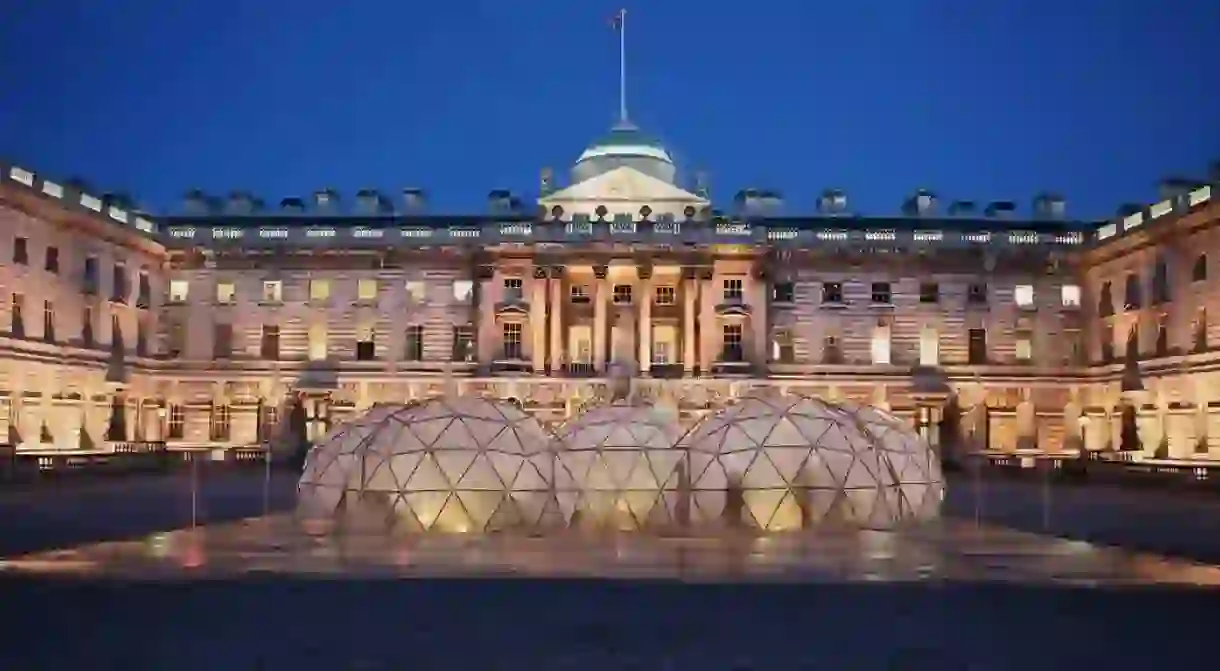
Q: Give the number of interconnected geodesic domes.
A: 5